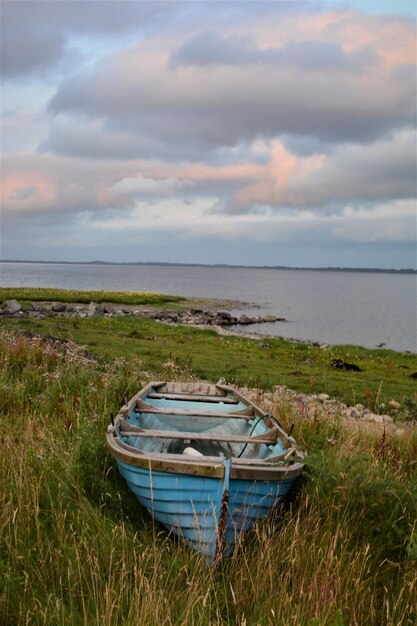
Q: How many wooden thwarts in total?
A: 3